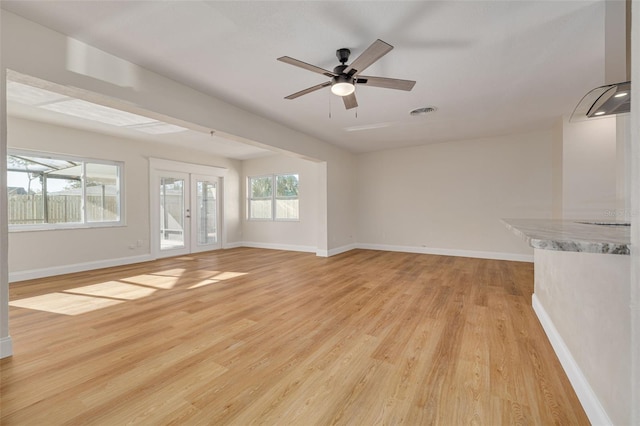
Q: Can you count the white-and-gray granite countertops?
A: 1